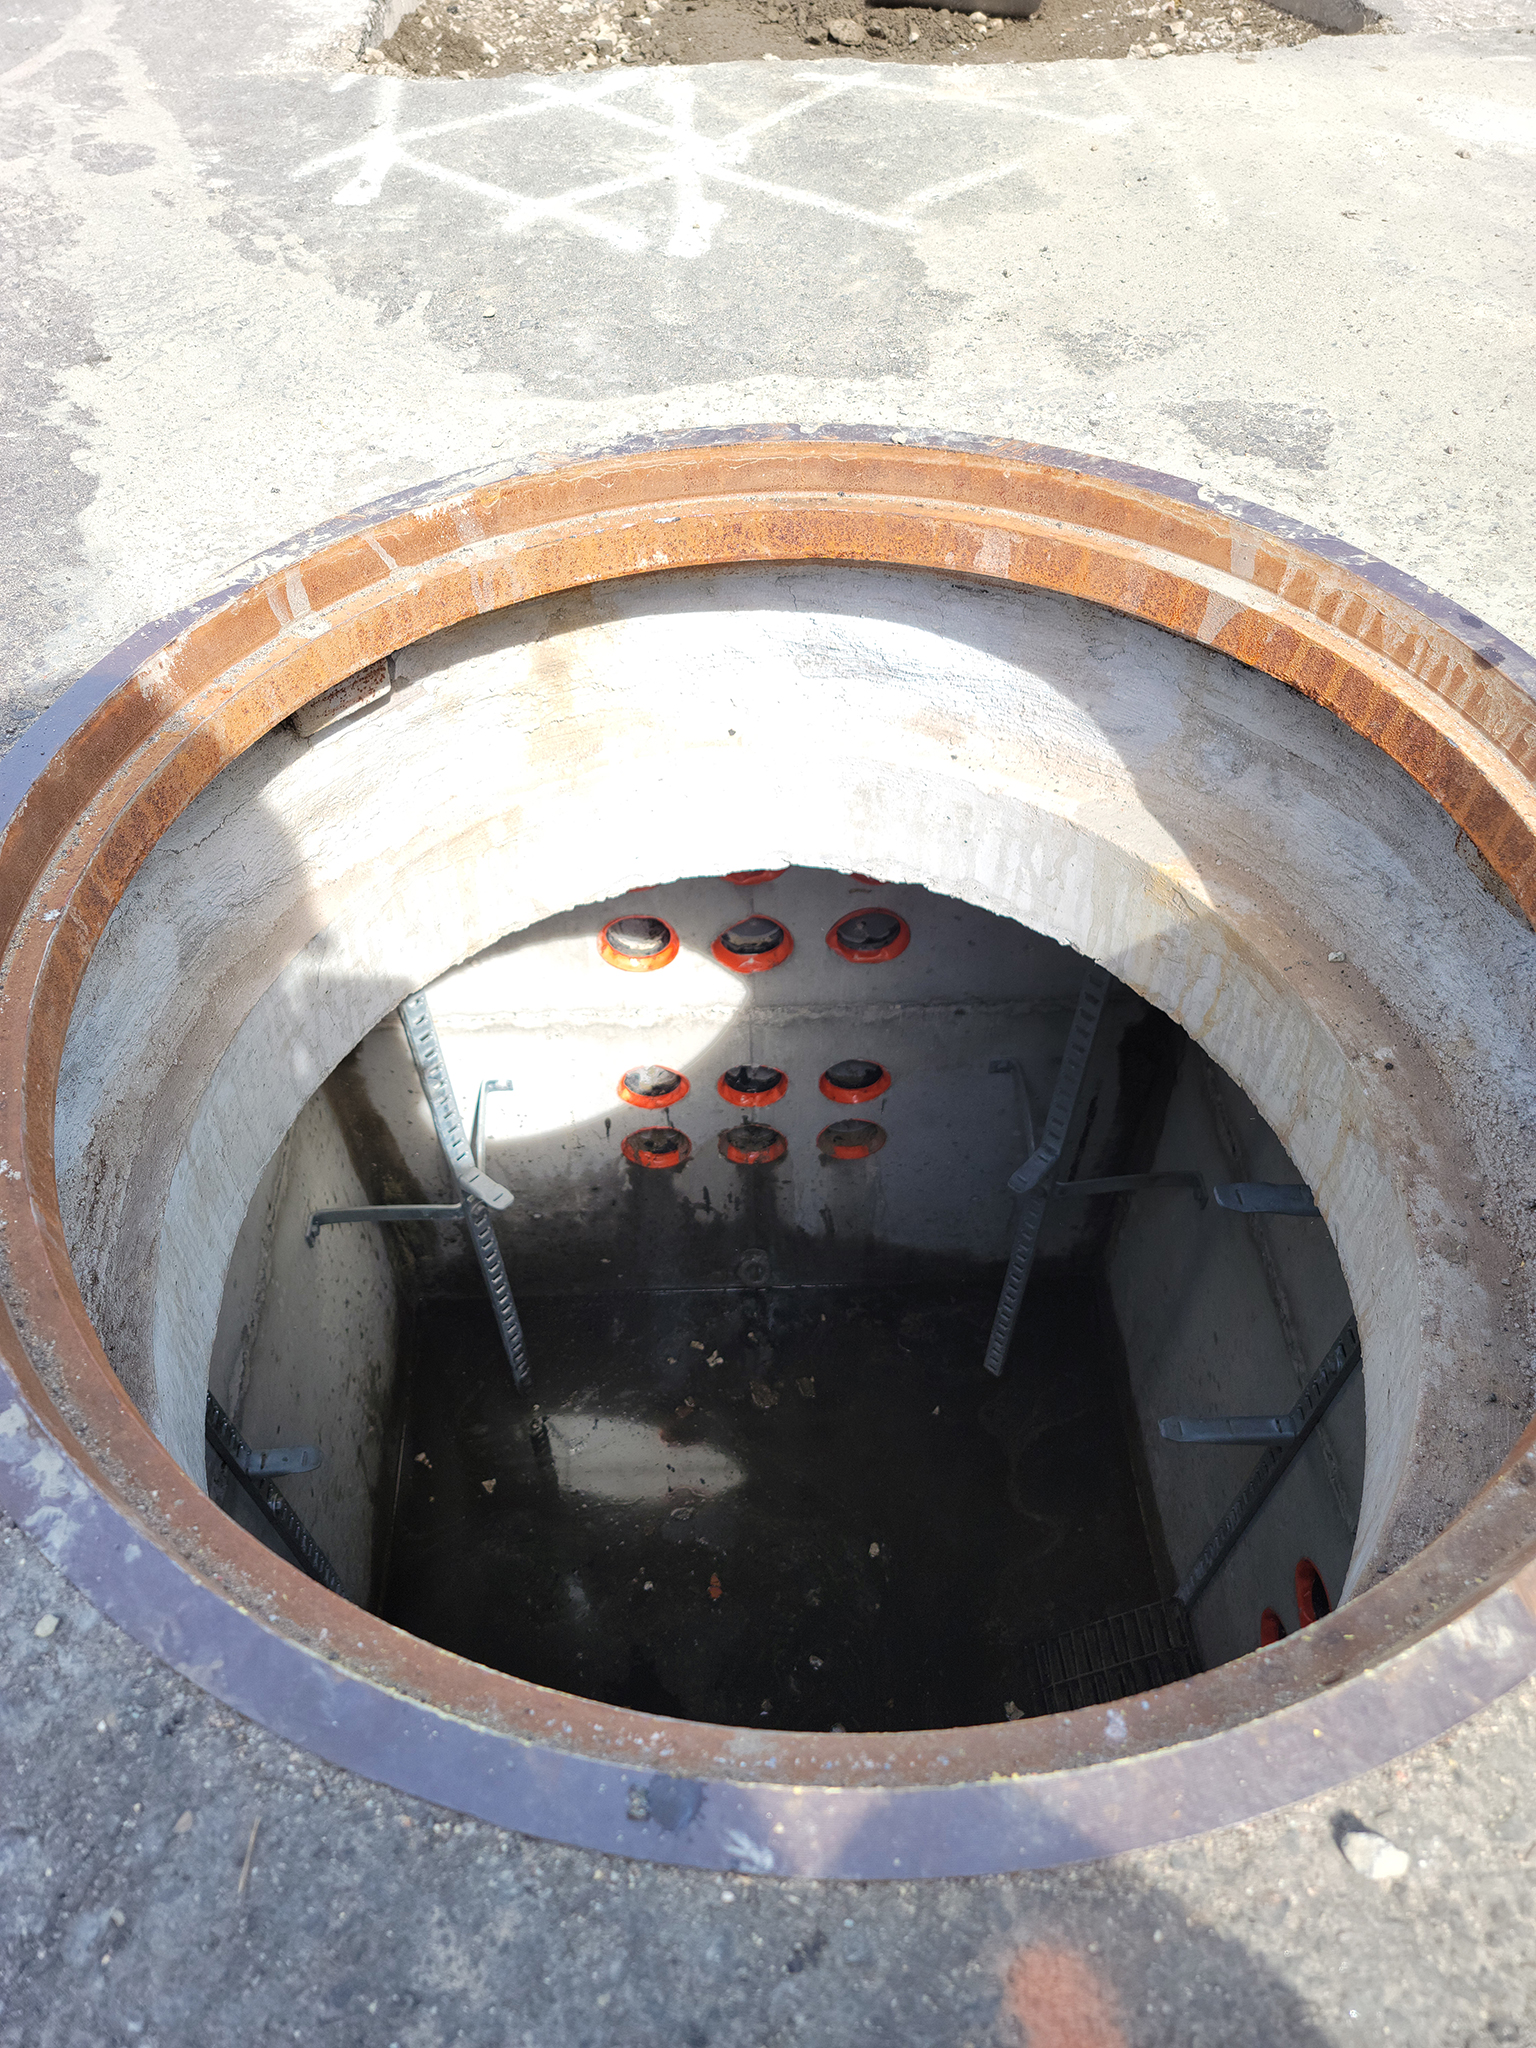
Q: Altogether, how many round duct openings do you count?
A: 14